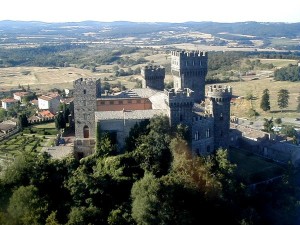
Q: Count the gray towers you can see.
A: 5